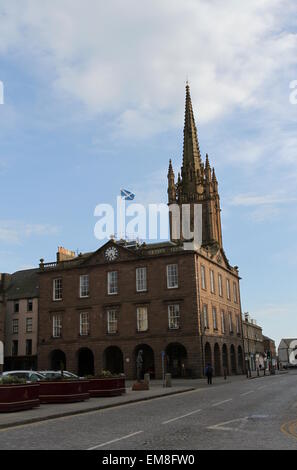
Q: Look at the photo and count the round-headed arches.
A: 10